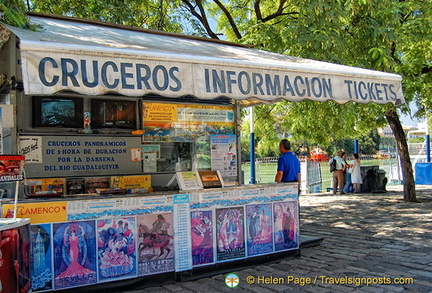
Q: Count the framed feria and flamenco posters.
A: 8